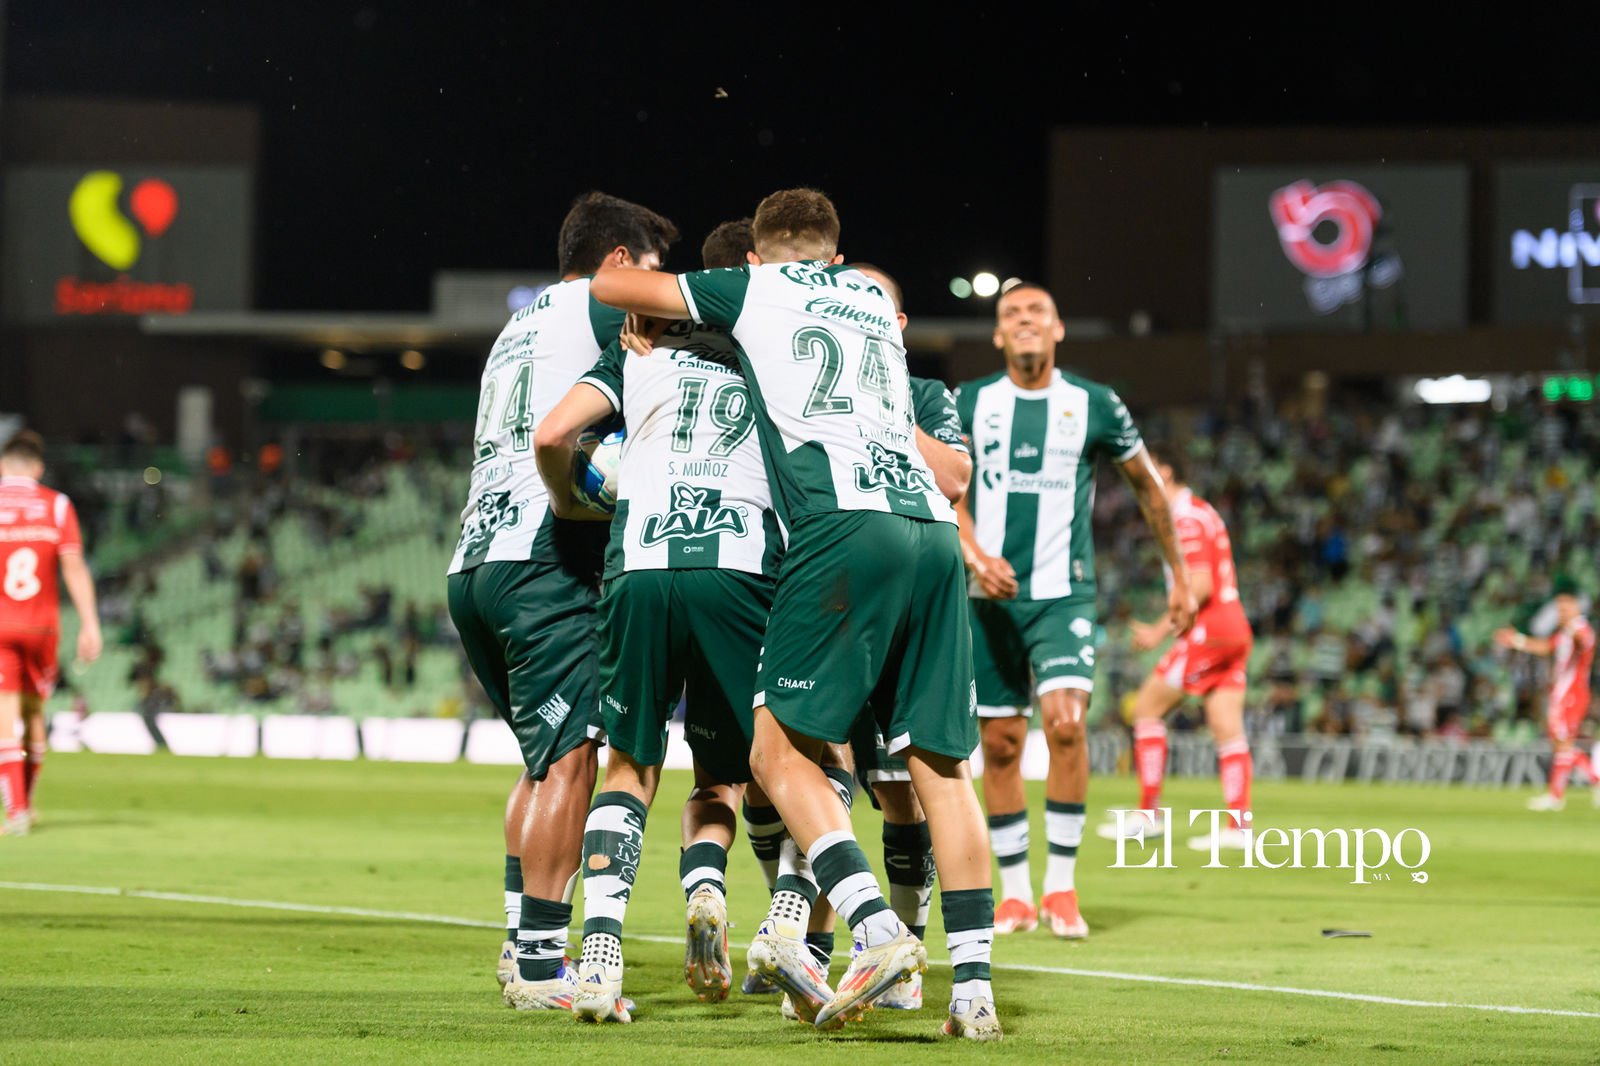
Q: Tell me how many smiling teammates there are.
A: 1